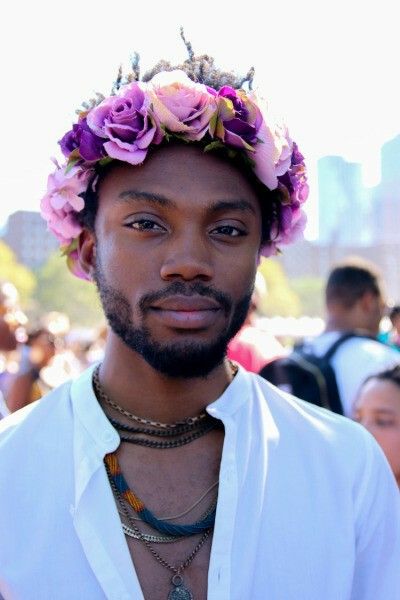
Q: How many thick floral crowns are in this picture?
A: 1